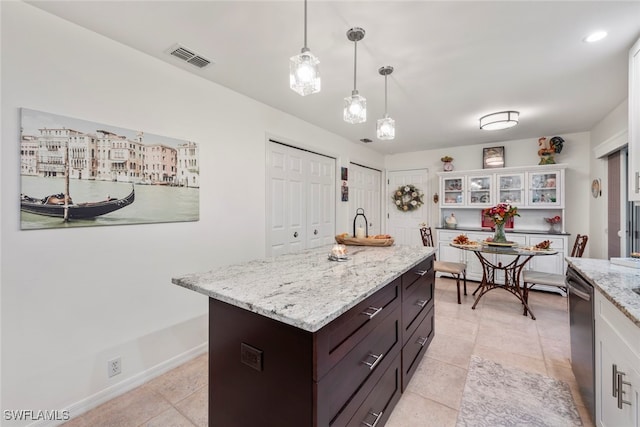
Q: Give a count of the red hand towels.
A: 0